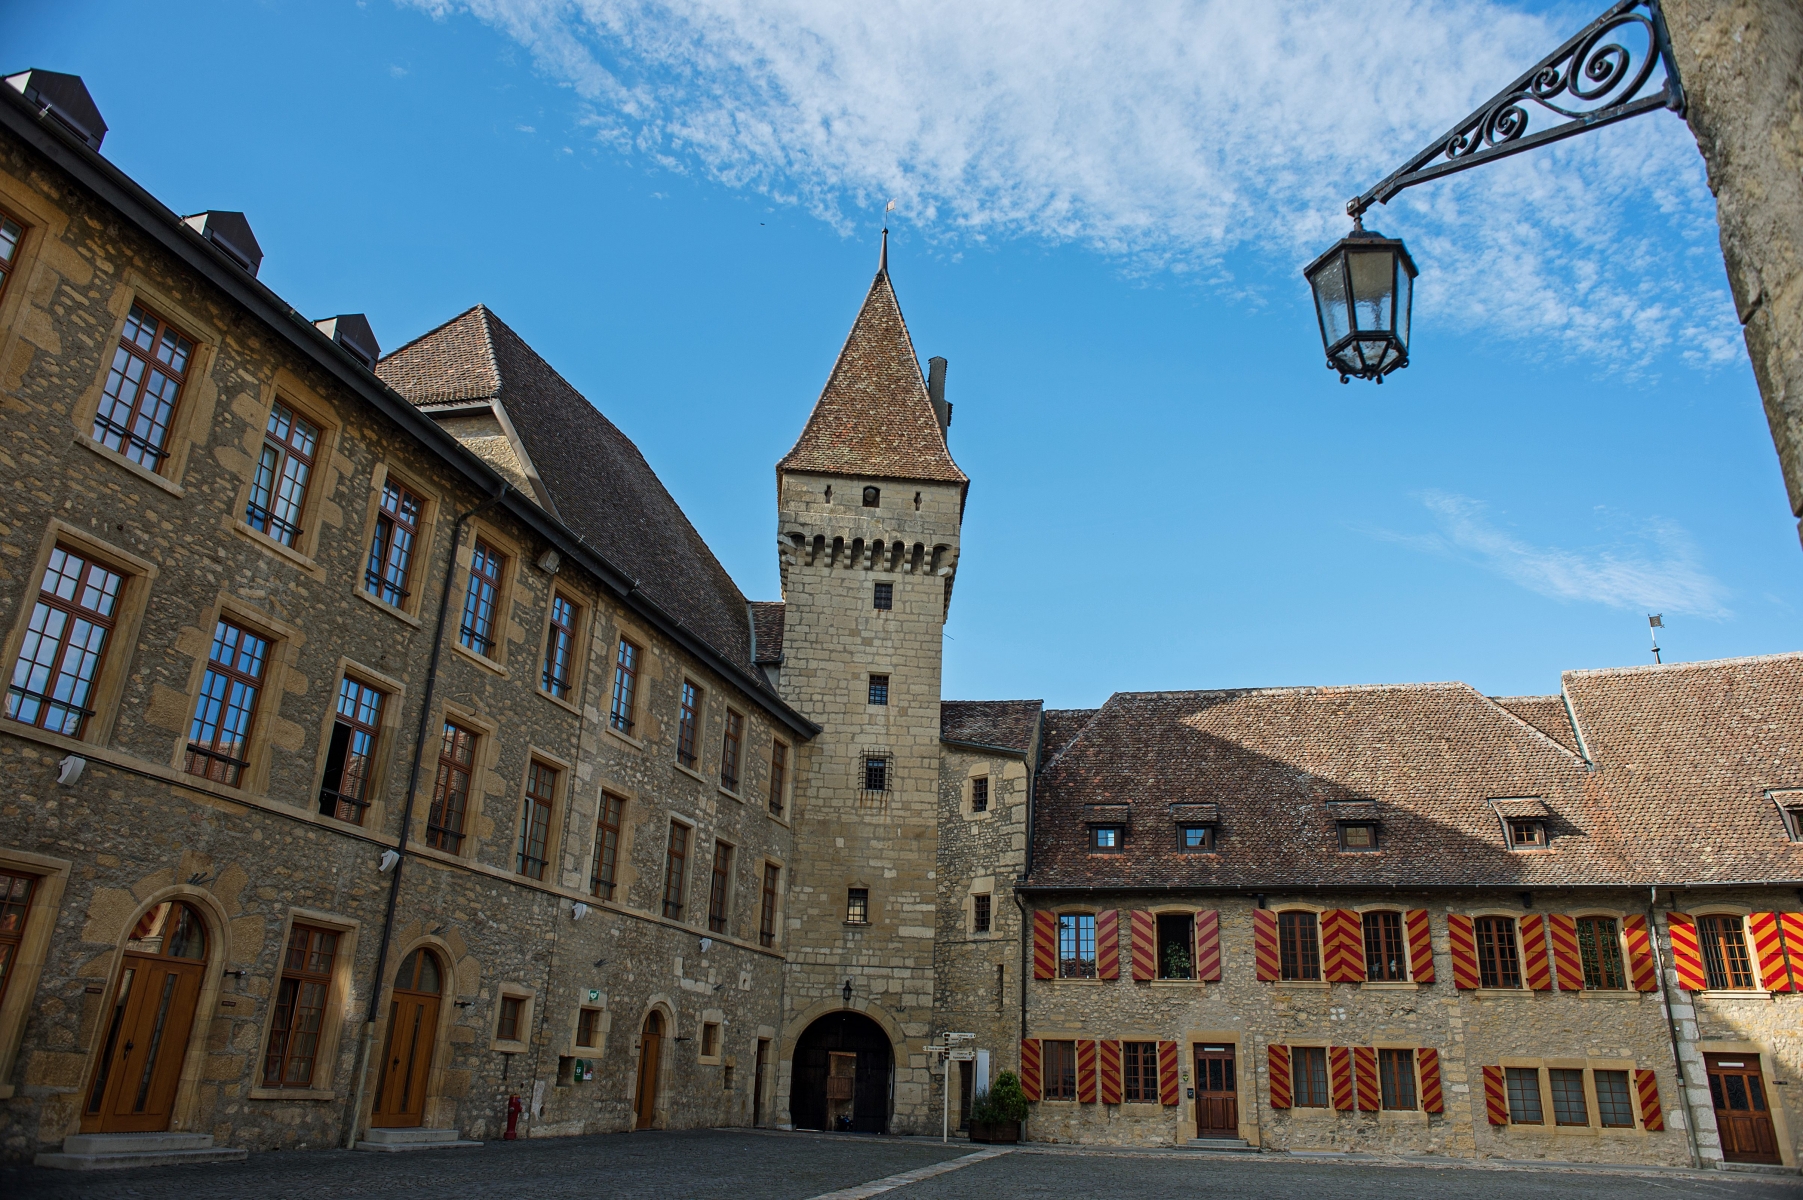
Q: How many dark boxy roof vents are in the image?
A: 3